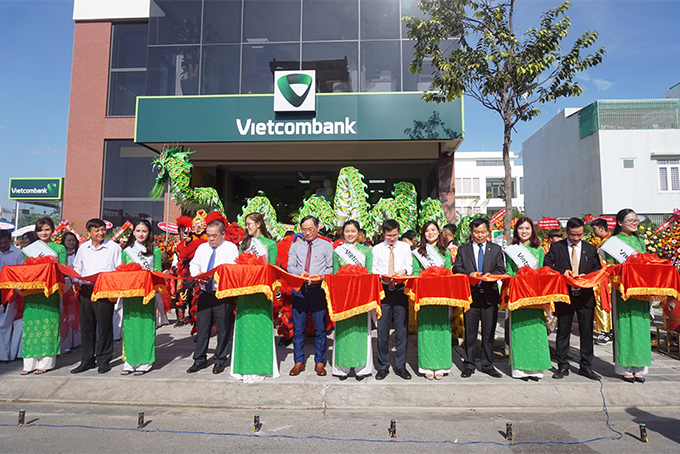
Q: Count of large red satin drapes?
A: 7